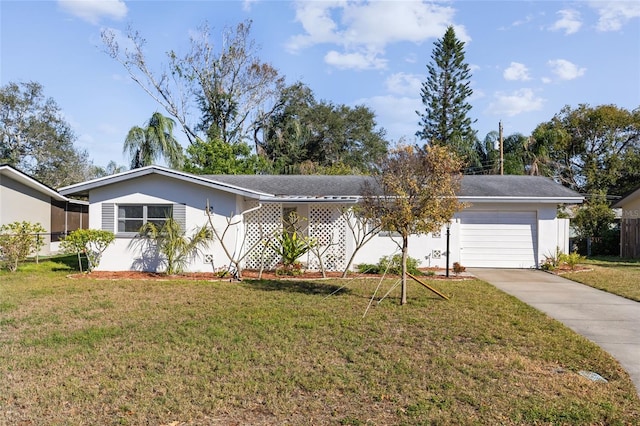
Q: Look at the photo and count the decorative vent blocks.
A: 4